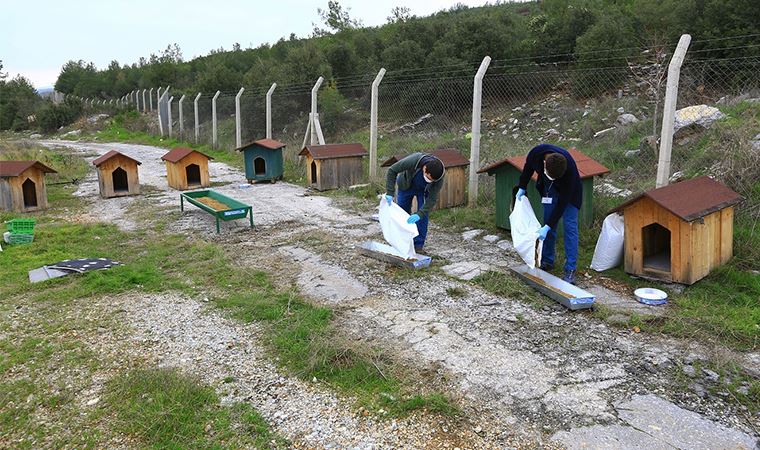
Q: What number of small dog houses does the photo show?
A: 8